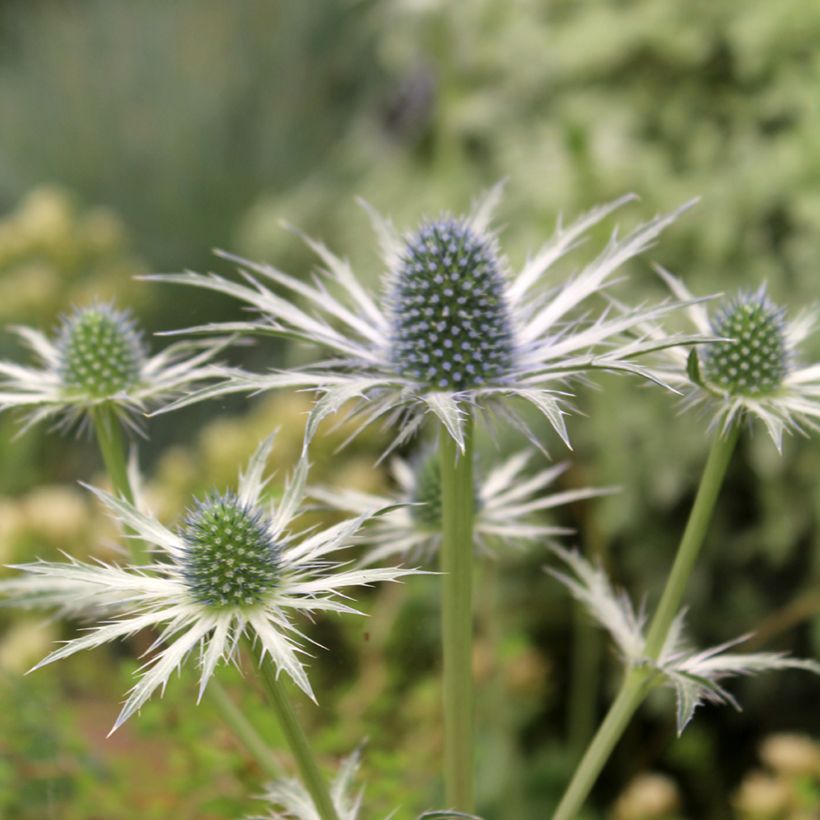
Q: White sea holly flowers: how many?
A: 5